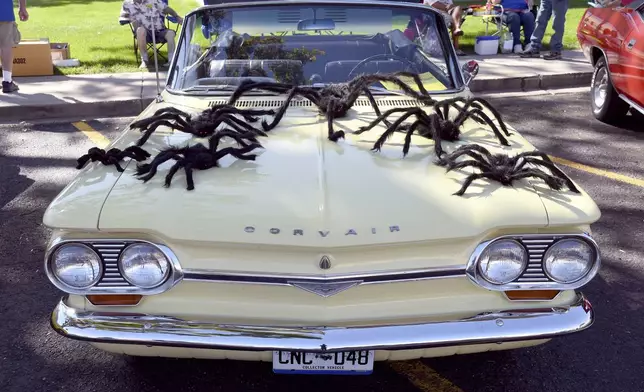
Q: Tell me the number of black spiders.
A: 6